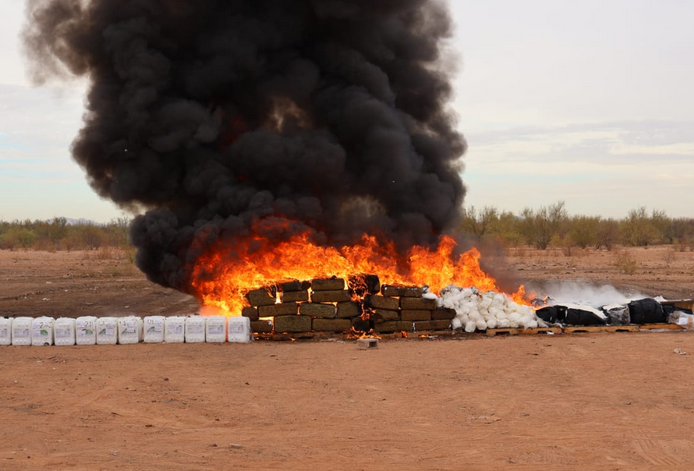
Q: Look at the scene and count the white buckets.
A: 12